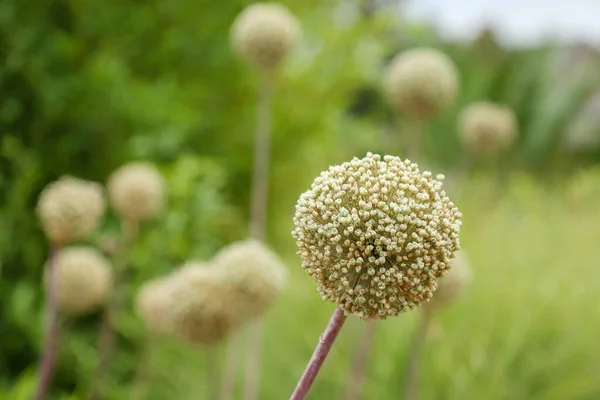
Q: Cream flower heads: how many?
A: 11